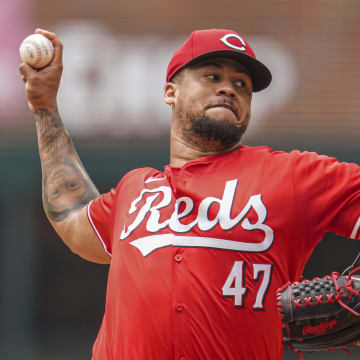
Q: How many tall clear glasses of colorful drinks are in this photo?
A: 0